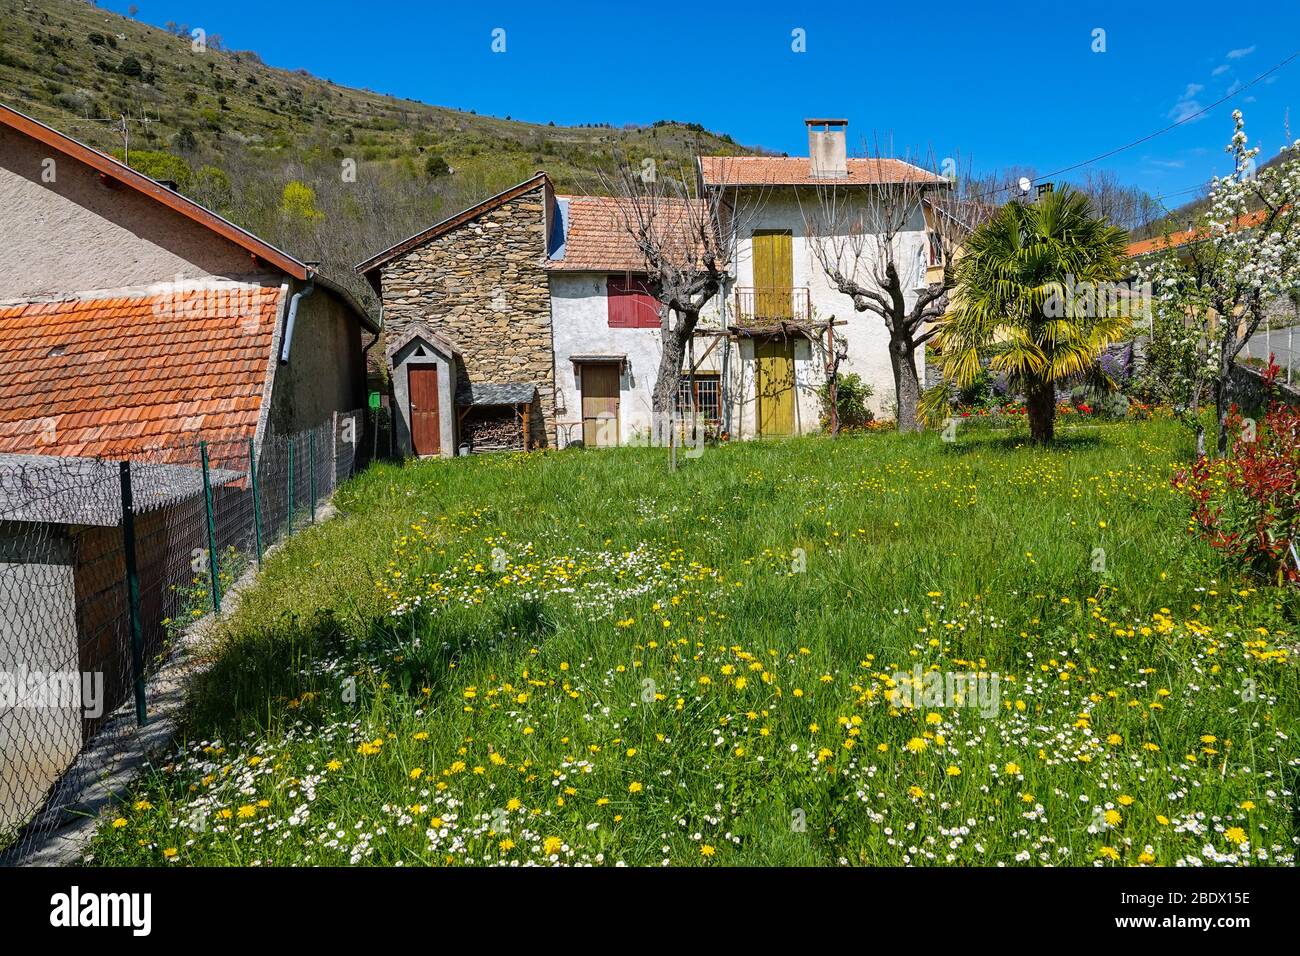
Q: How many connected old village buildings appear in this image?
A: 3